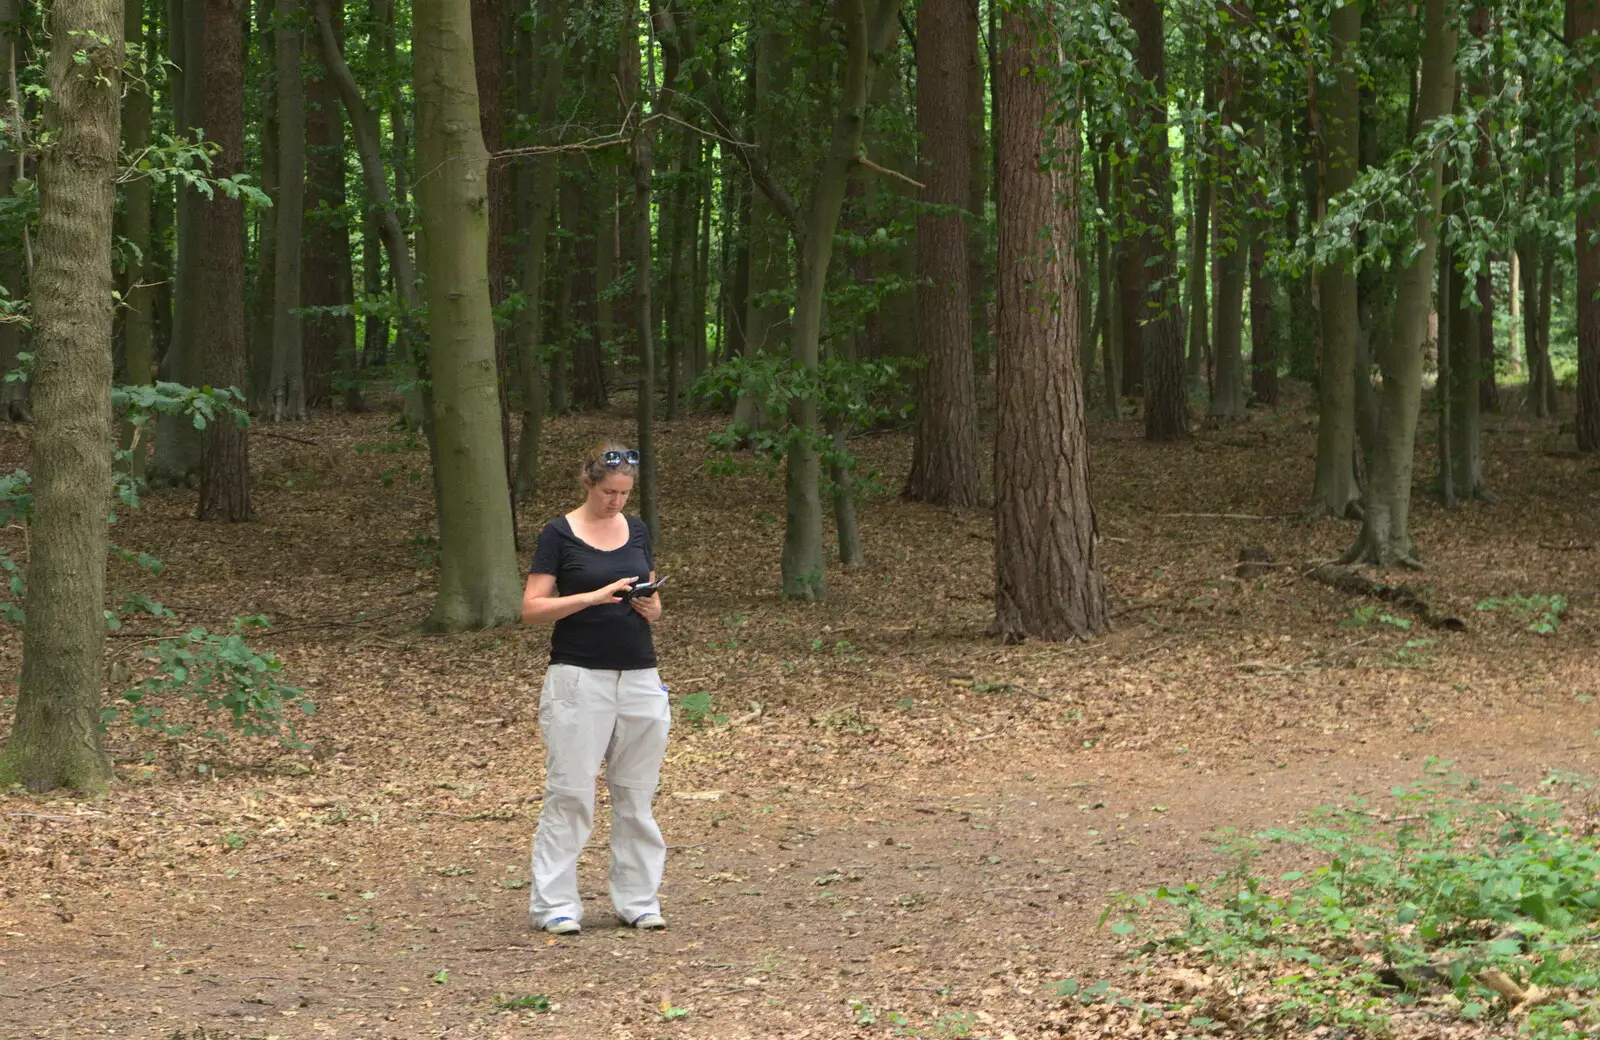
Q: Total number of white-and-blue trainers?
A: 2